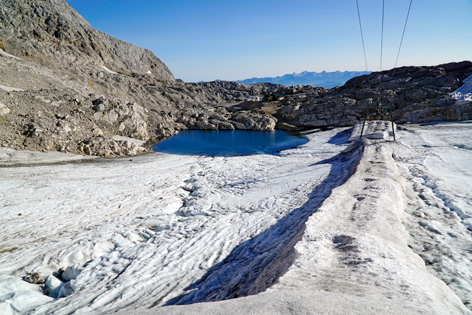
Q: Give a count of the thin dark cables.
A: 3